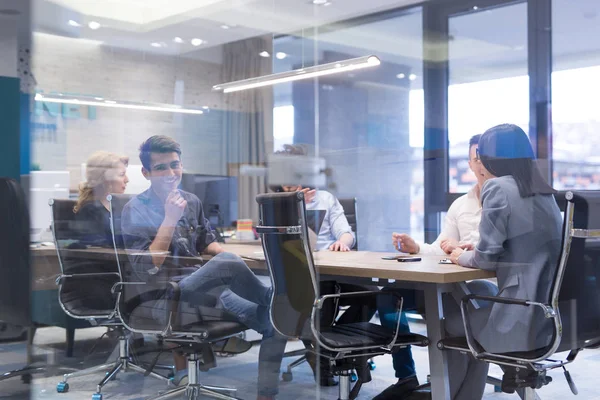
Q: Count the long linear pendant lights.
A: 2